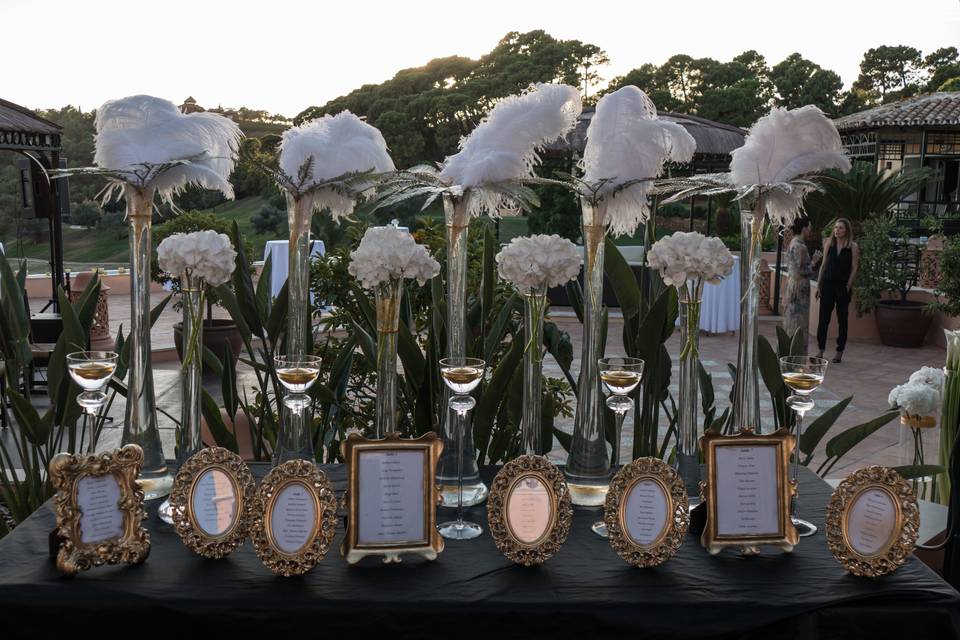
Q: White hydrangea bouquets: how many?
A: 4